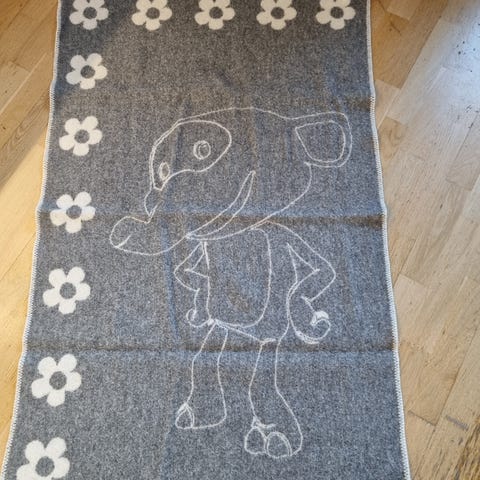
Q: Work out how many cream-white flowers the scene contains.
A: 11